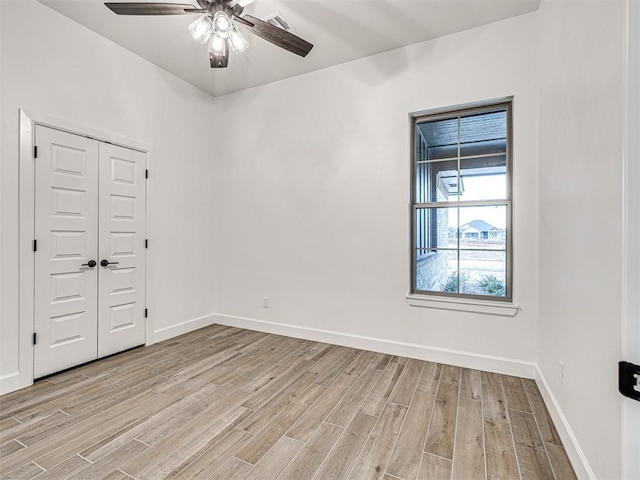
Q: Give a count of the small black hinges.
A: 6